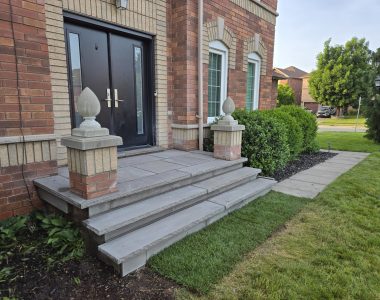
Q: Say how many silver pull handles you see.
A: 2